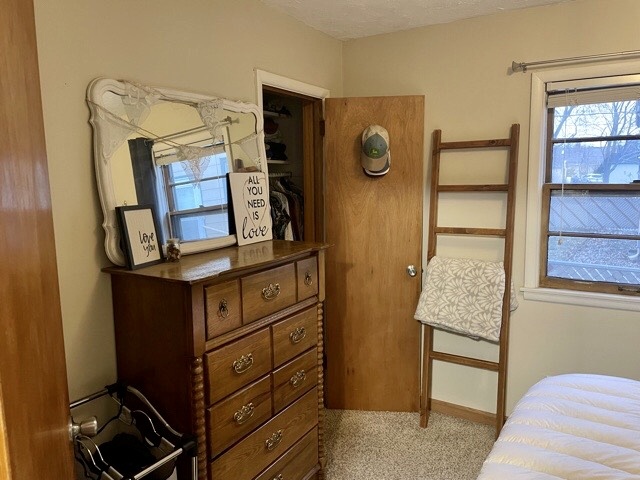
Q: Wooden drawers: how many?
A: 9